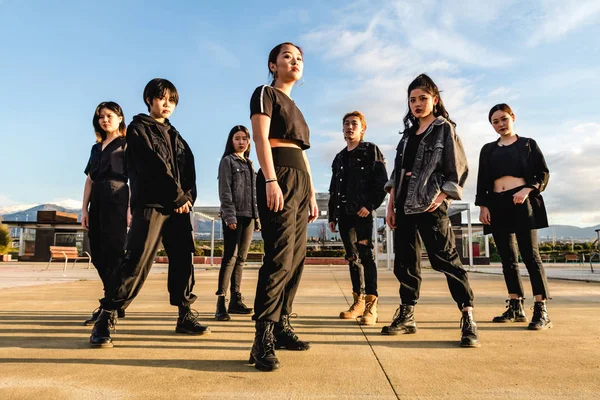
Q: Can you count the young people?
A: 7